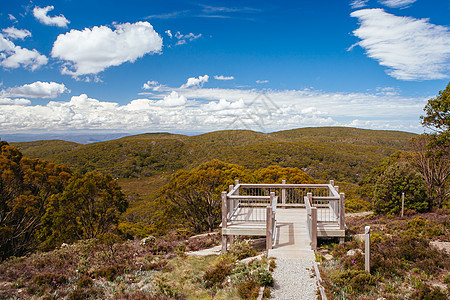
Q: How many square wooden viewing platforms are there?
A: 1